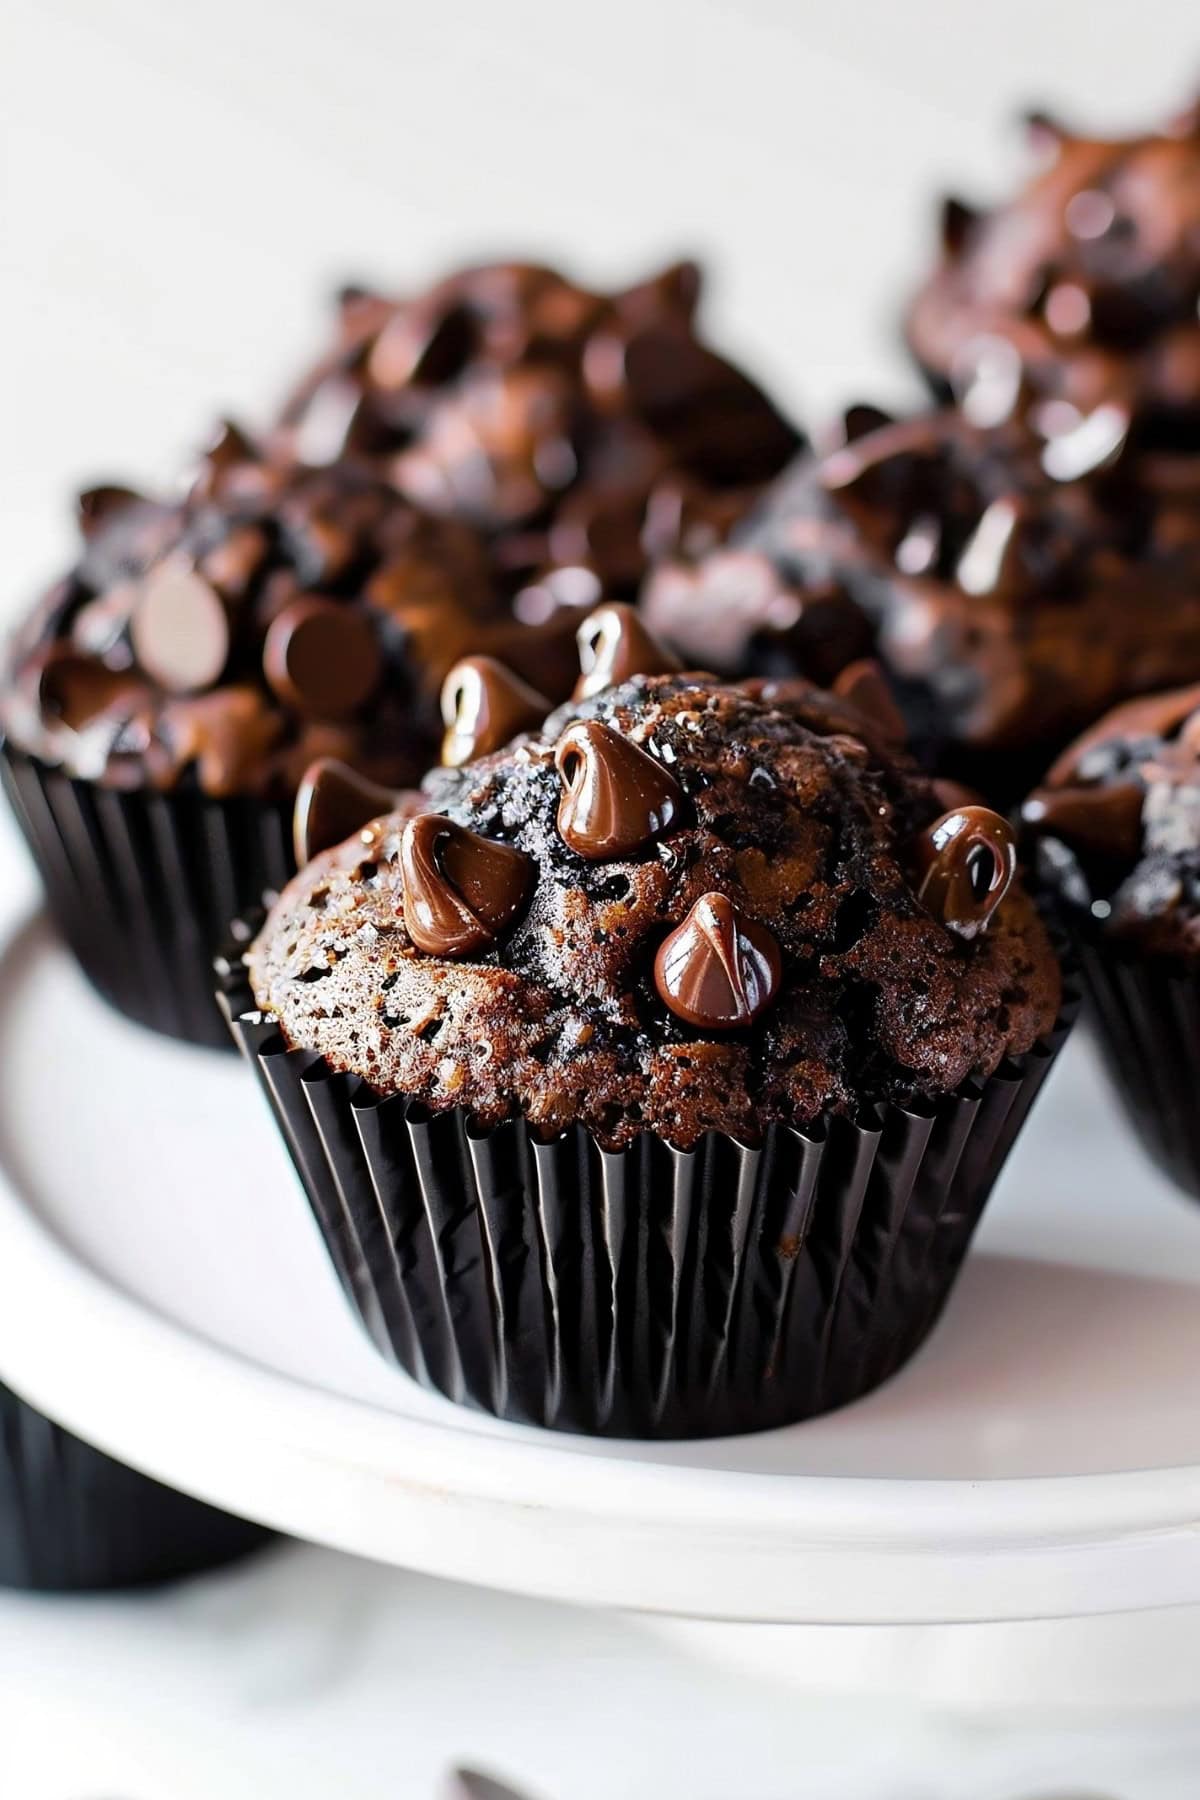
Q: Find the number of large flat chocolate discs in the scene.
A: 2